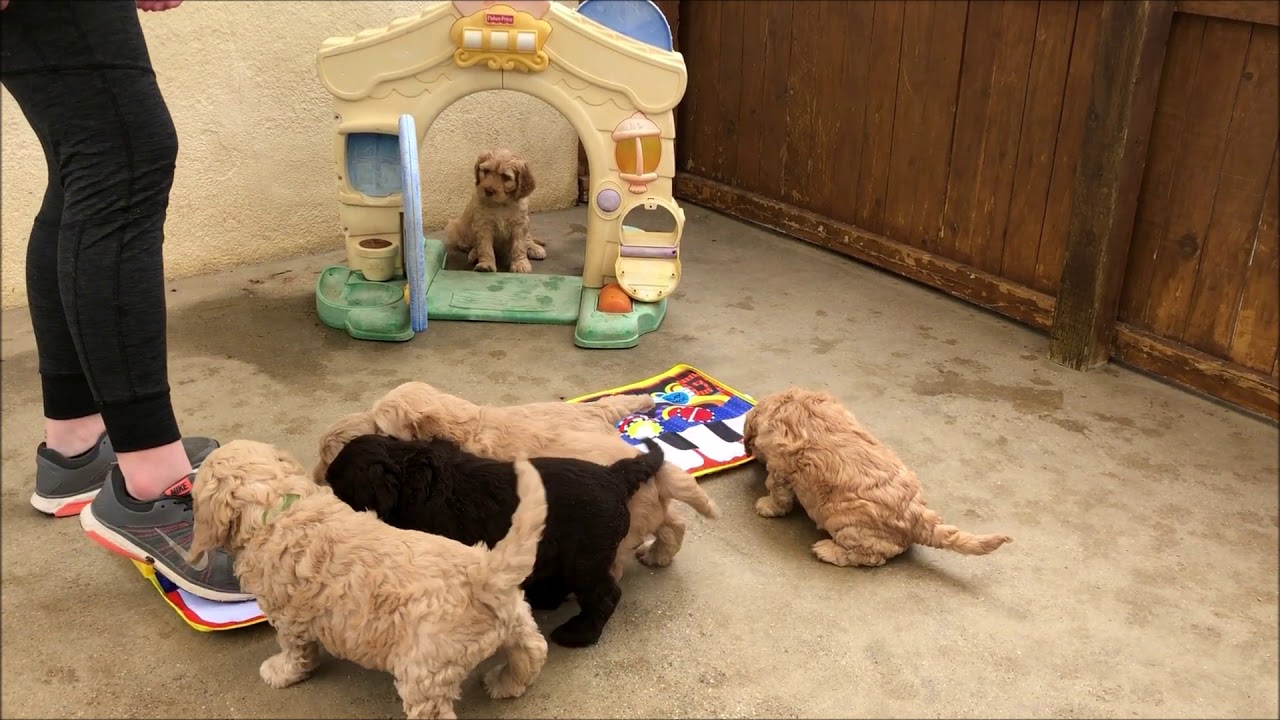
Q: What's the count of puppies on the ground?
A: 6